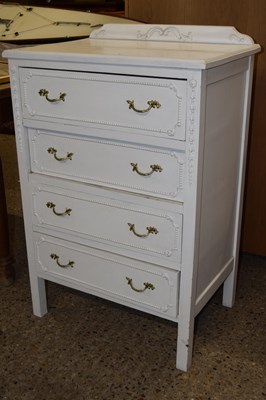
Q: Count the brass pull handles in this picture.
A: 8